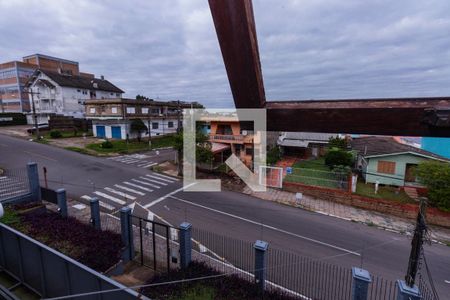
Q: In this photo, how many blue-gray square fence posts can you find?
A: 8